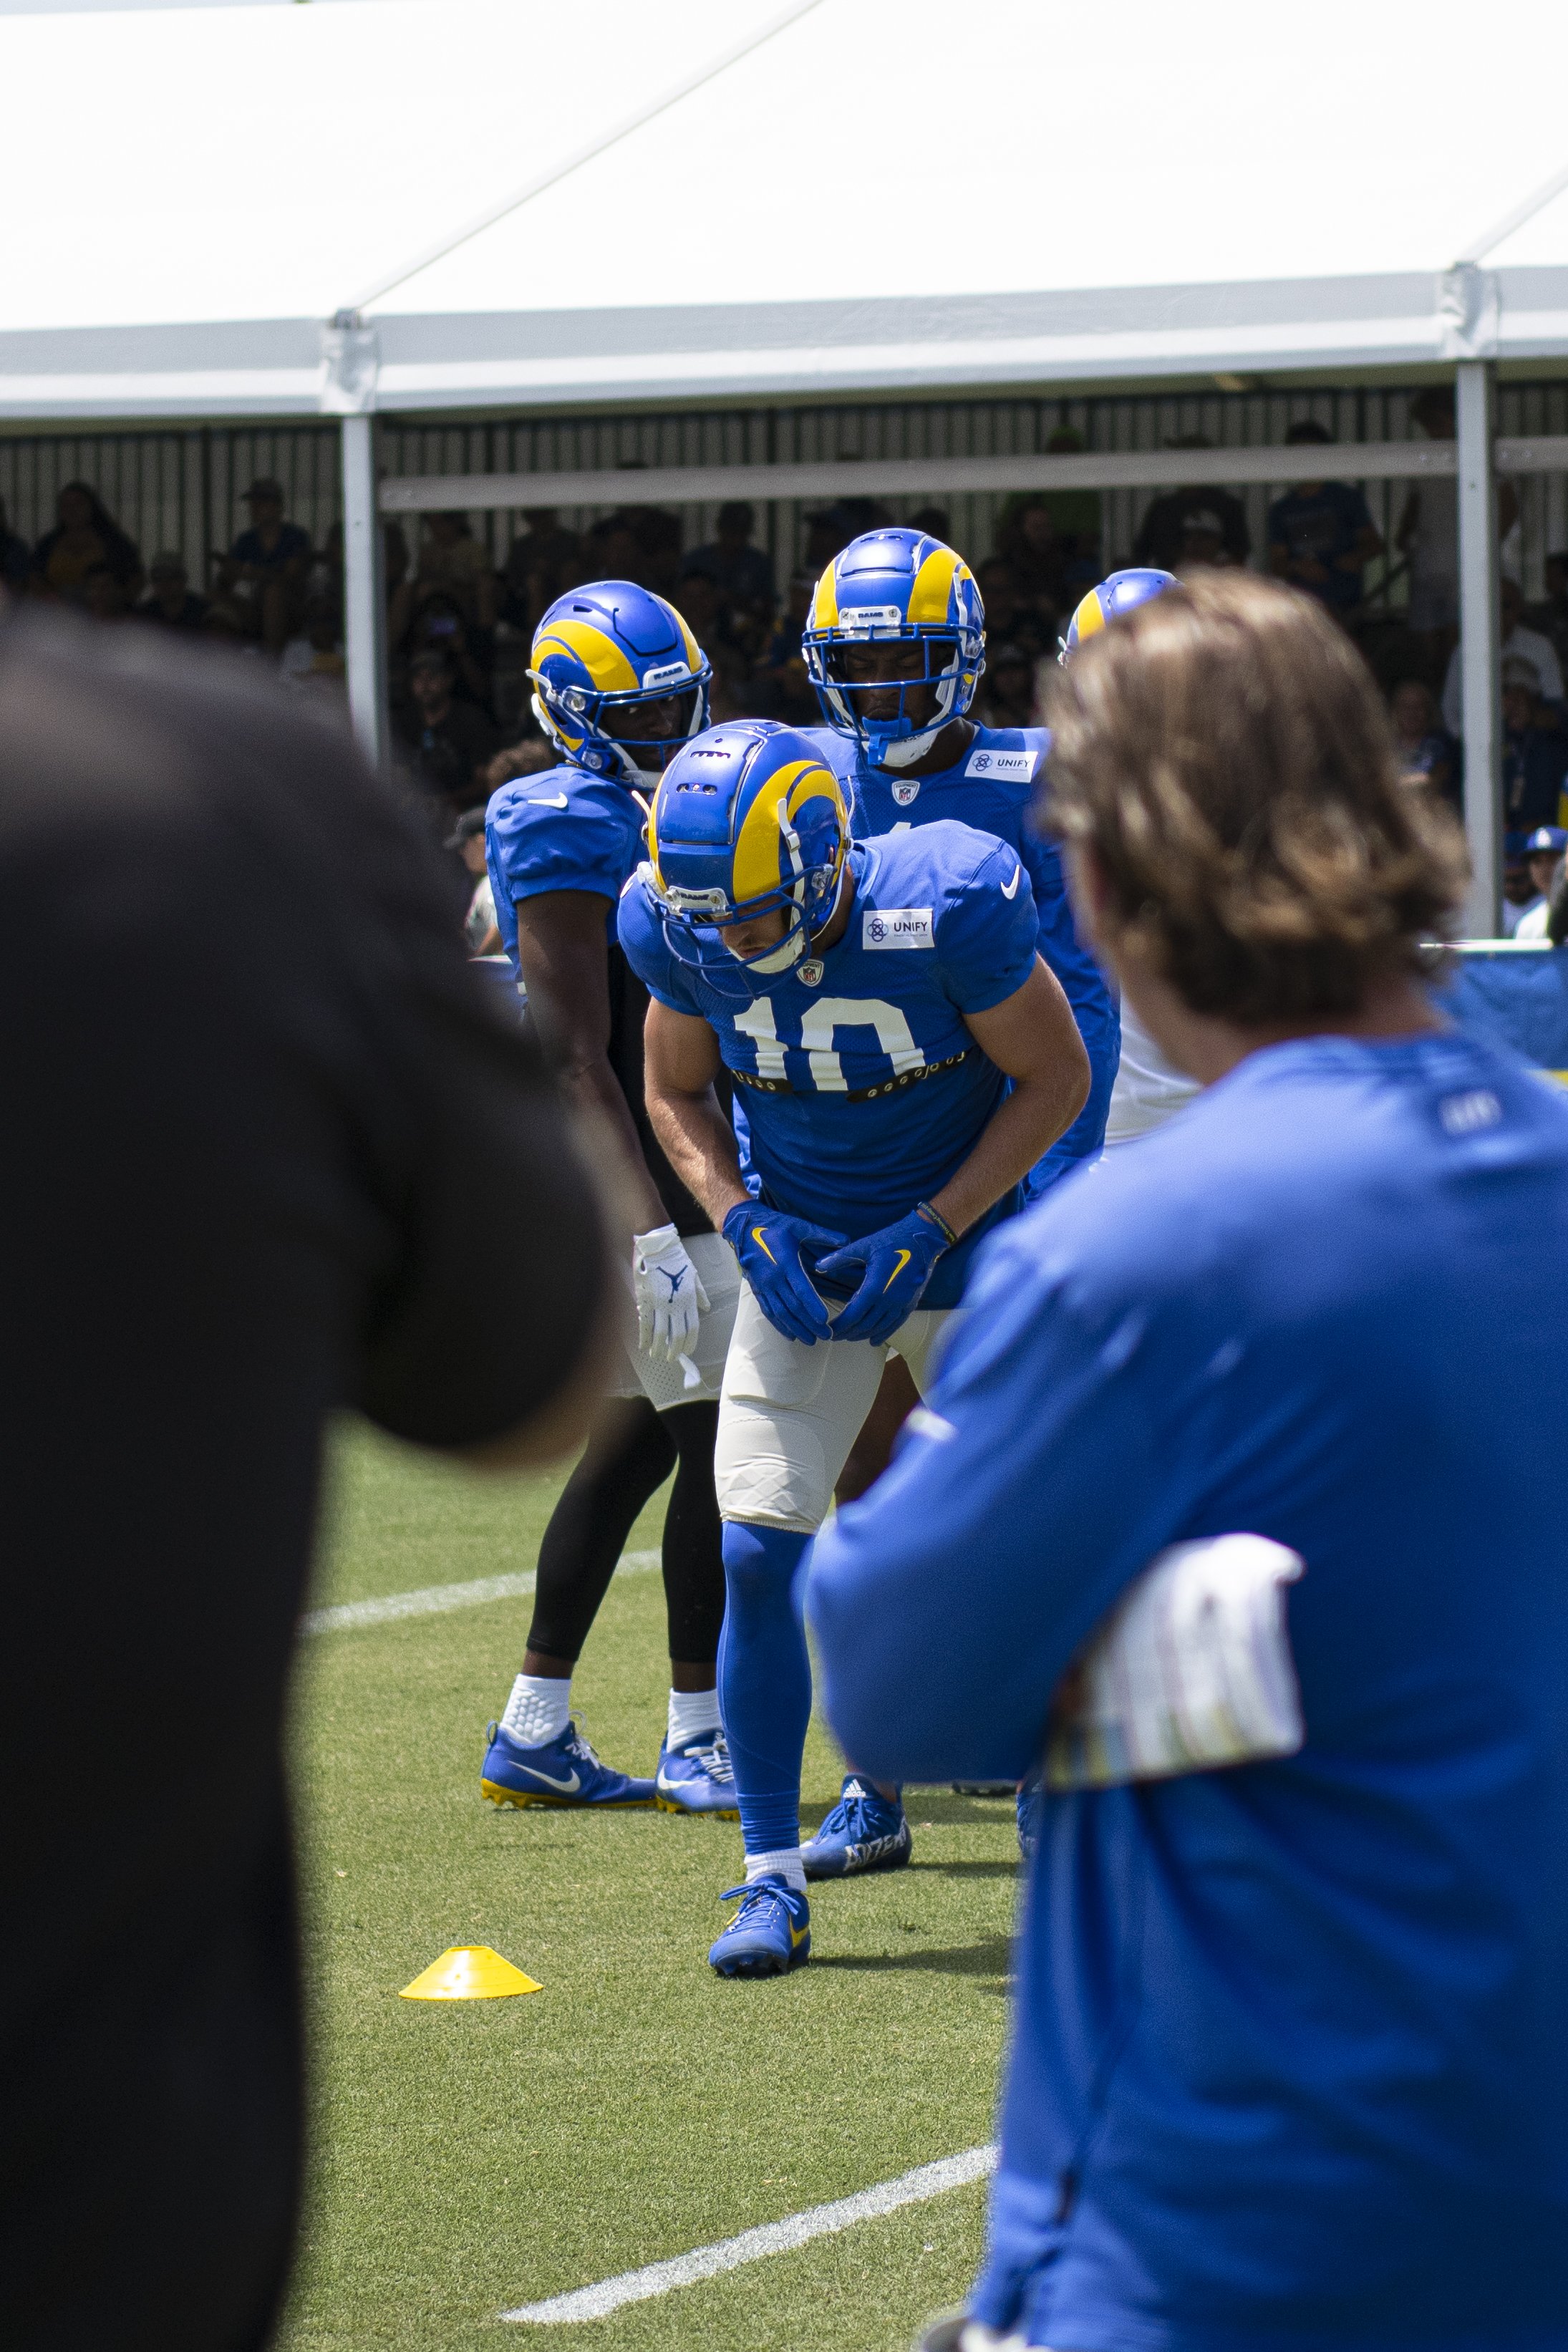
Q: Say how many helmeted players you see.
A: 4